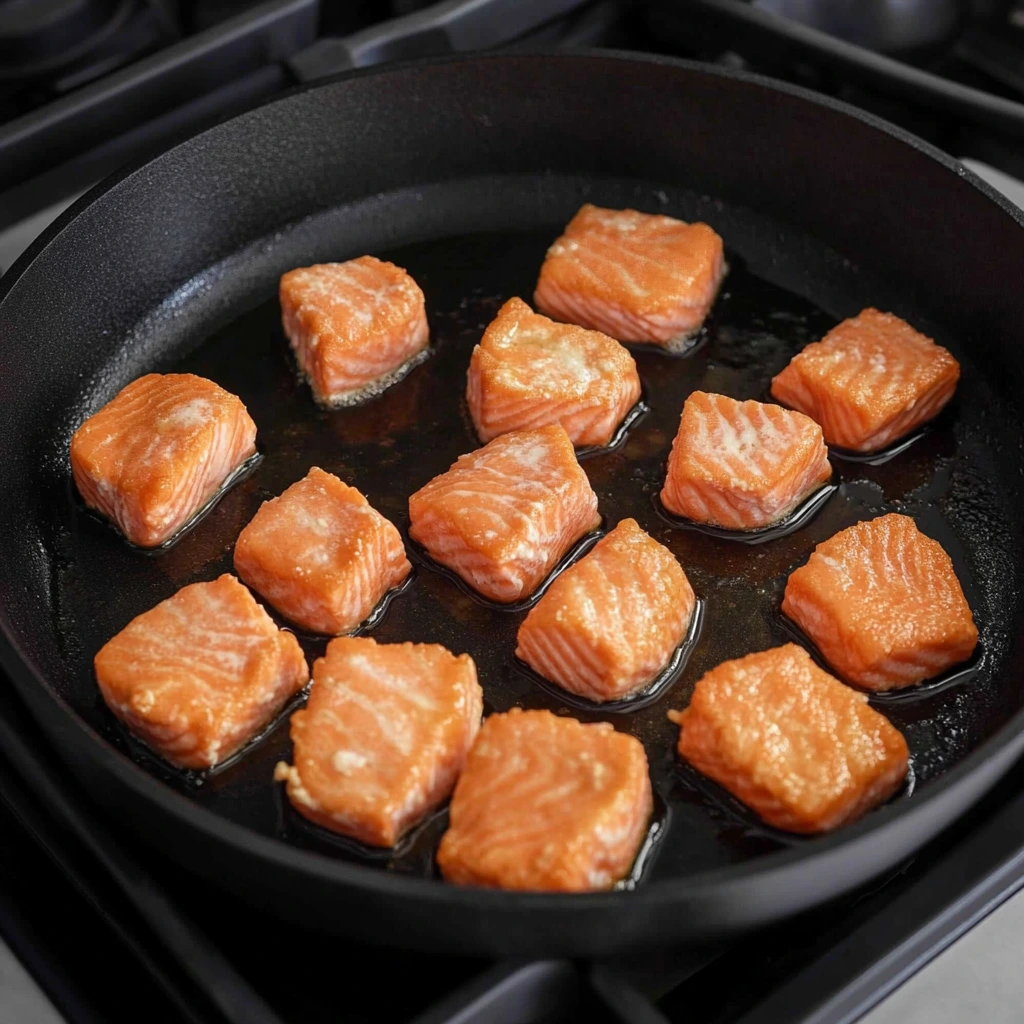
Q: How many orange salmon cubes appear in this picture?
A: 14